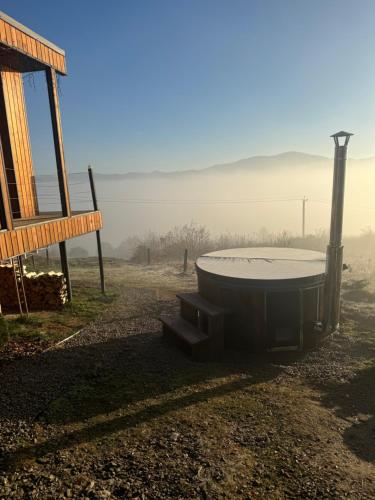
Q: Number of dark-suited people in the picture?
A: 0